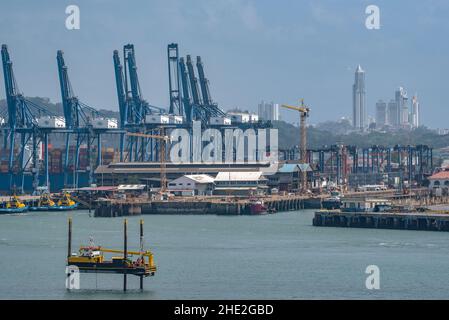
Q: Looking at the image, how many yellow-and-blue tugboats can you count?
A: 3